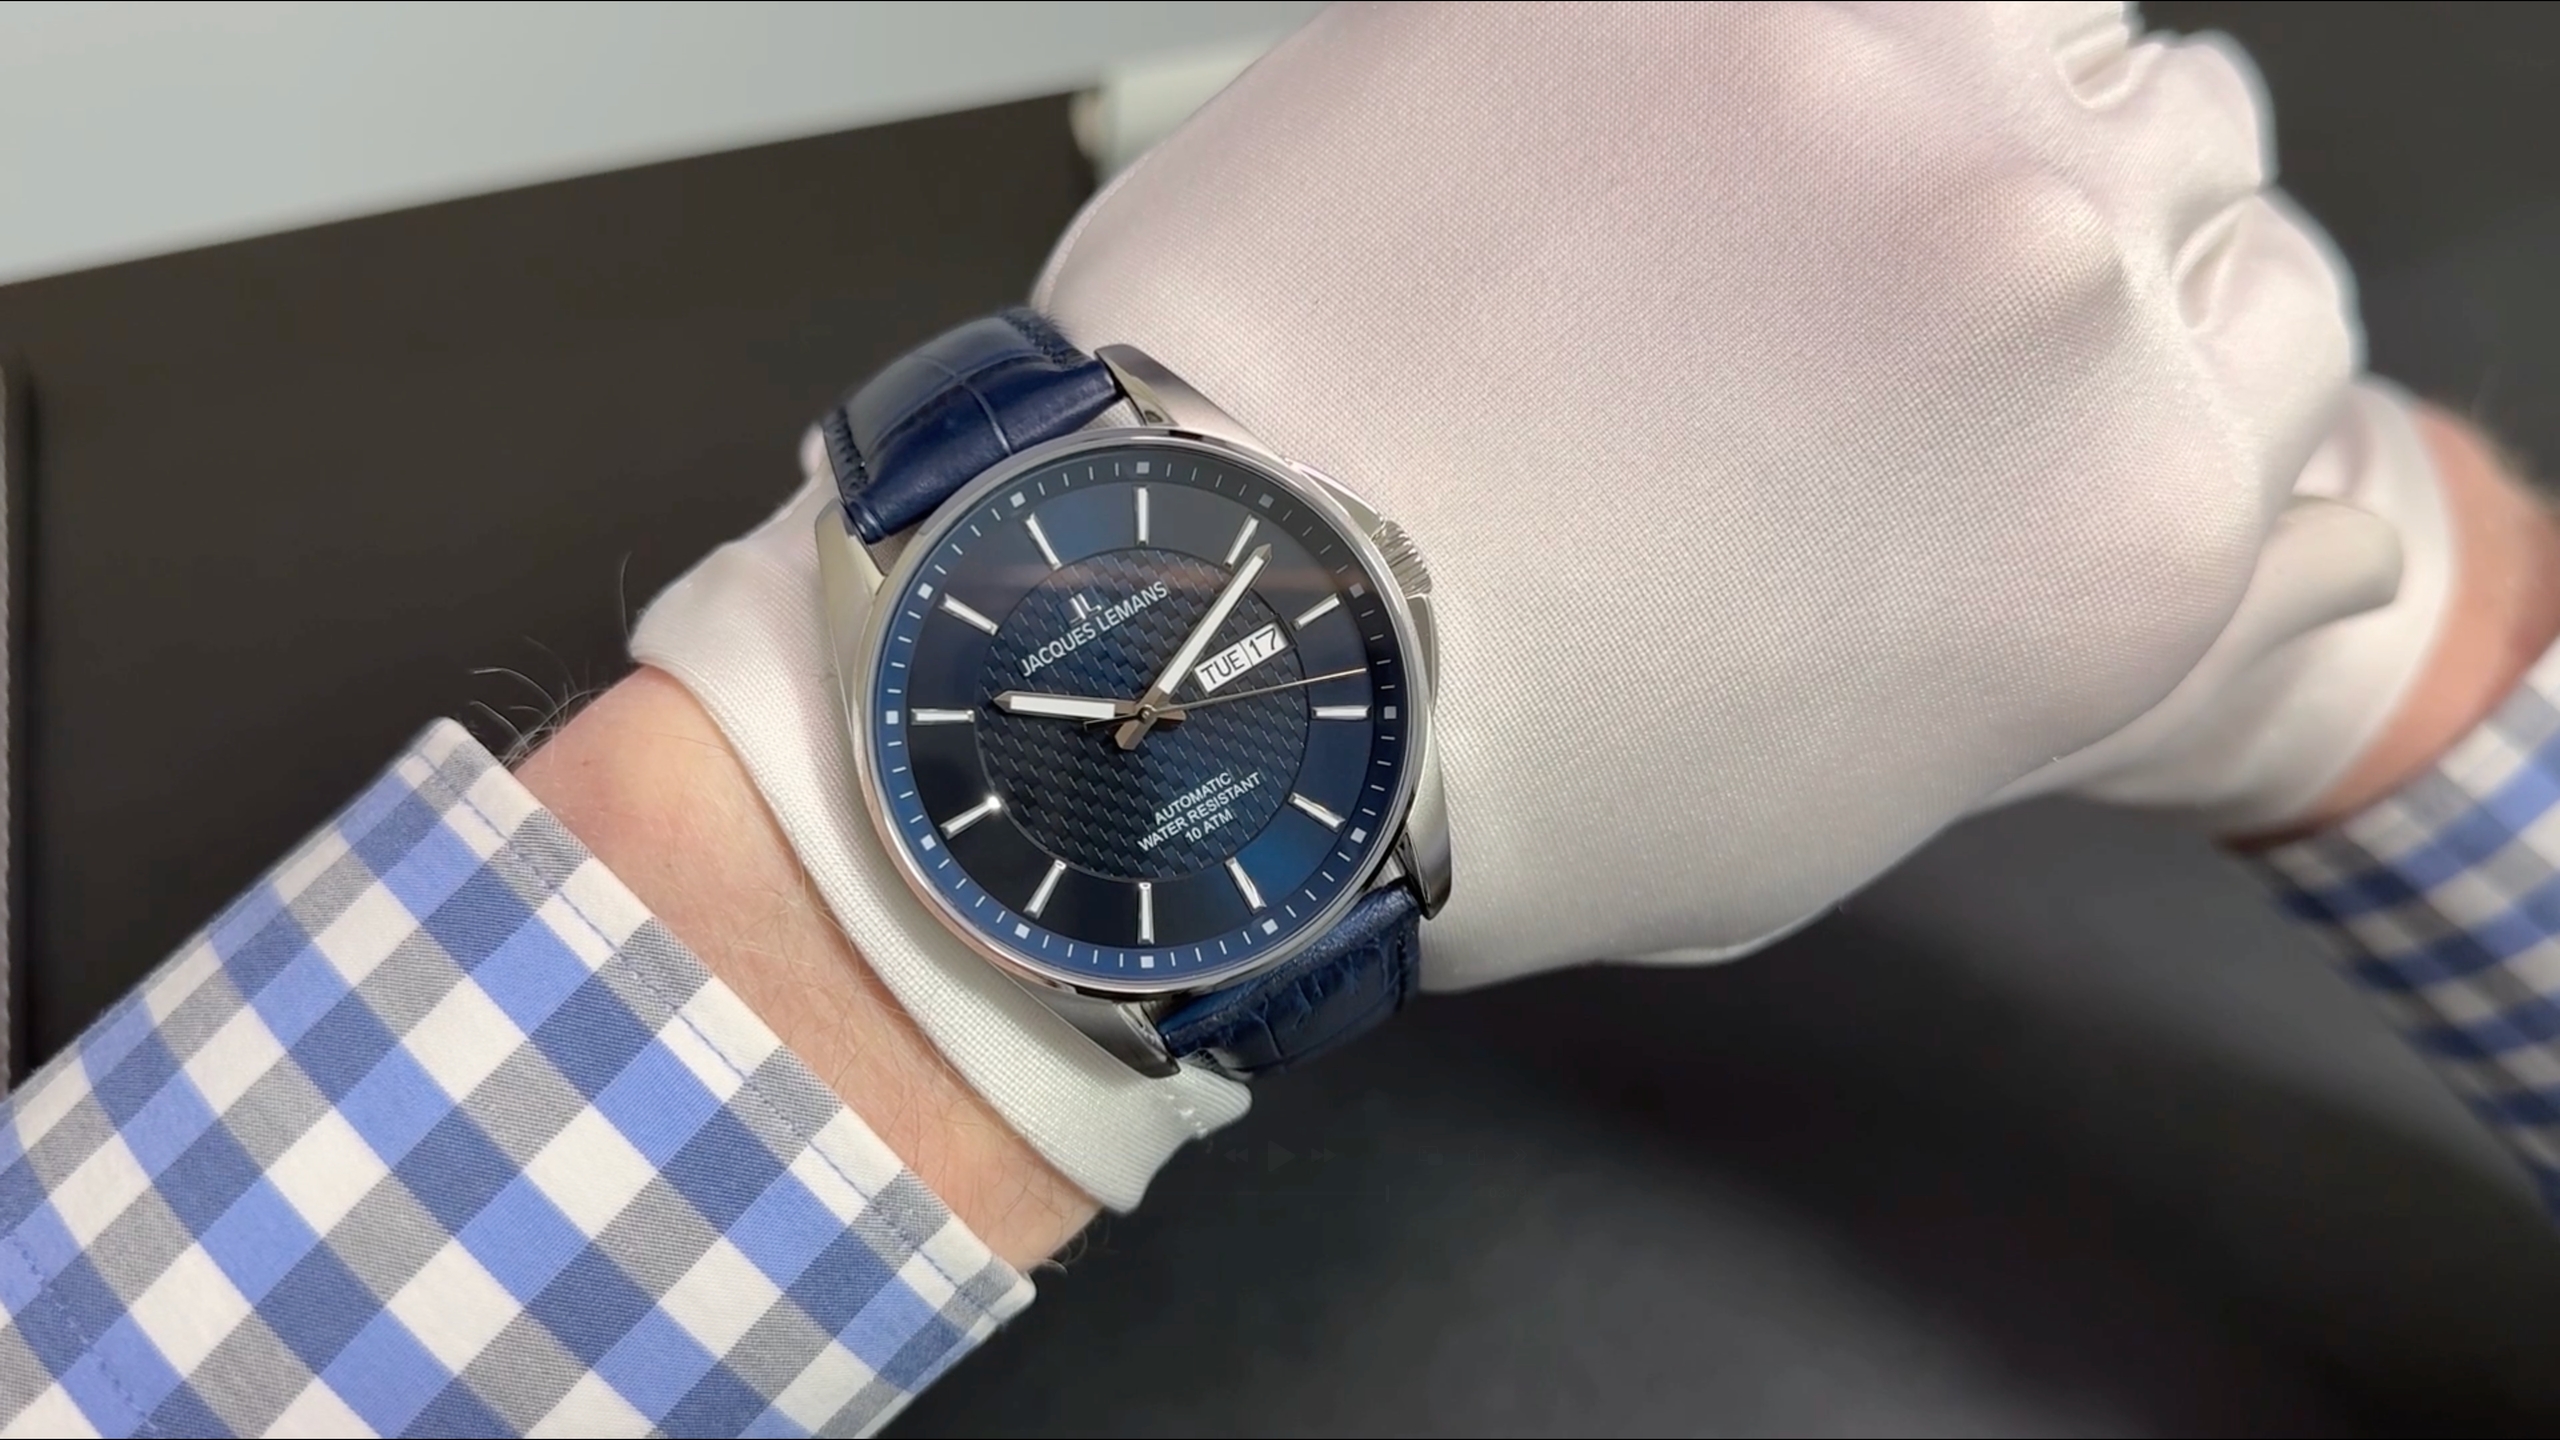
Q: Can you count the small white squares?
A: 12